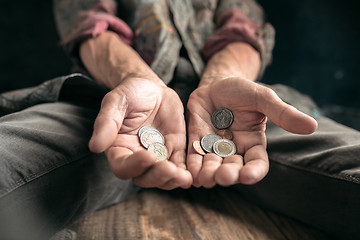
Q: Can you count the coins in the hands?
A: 8